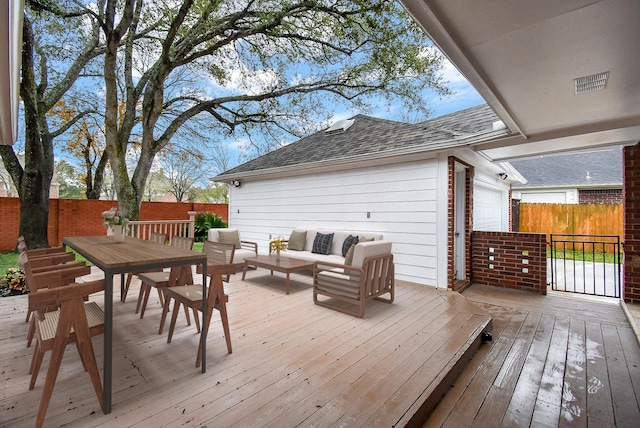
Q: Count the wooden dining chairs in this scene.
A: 6